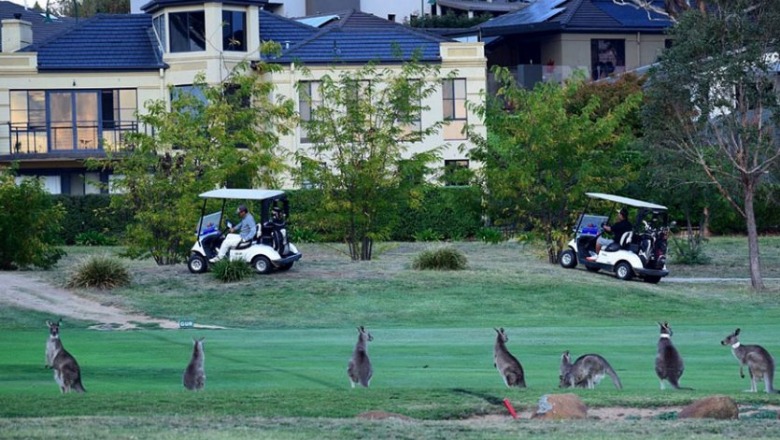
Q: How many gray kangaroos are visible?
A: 7